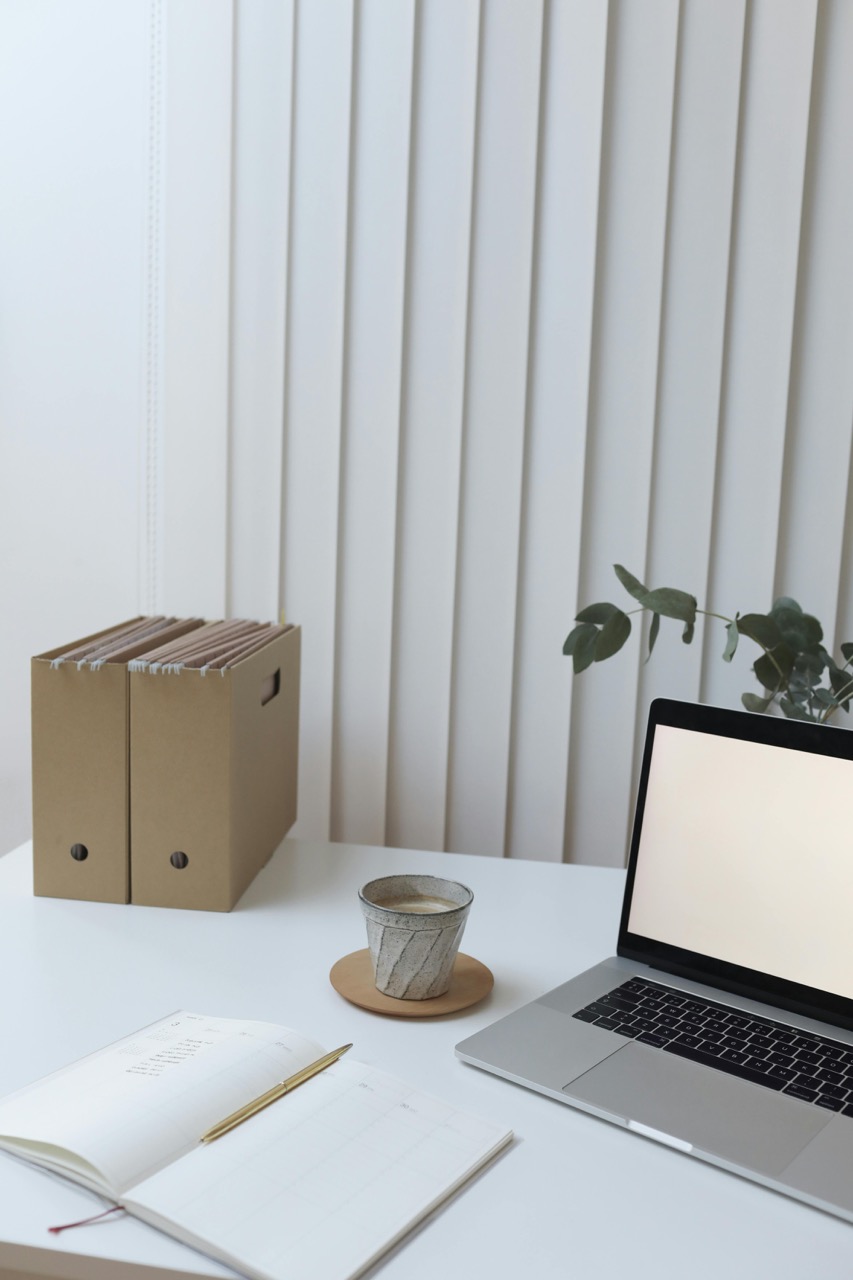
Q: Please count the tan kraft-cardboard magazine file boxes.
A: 2